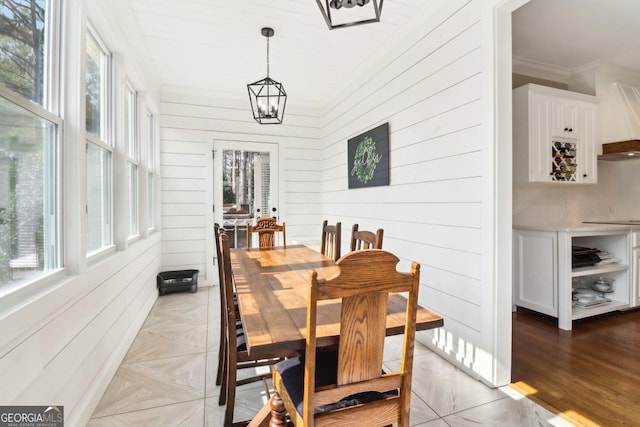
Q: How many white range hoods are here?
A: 1